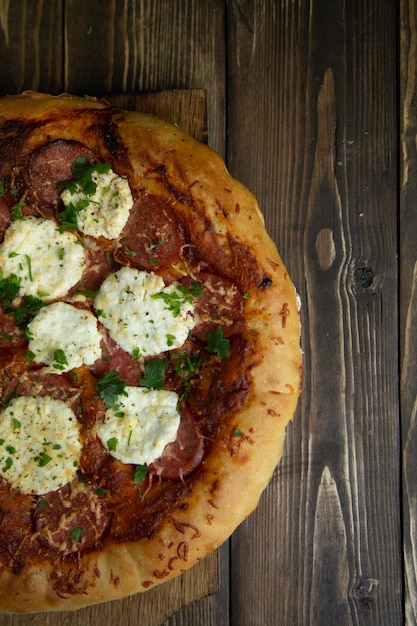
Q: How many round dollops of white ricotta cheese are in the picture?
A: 6